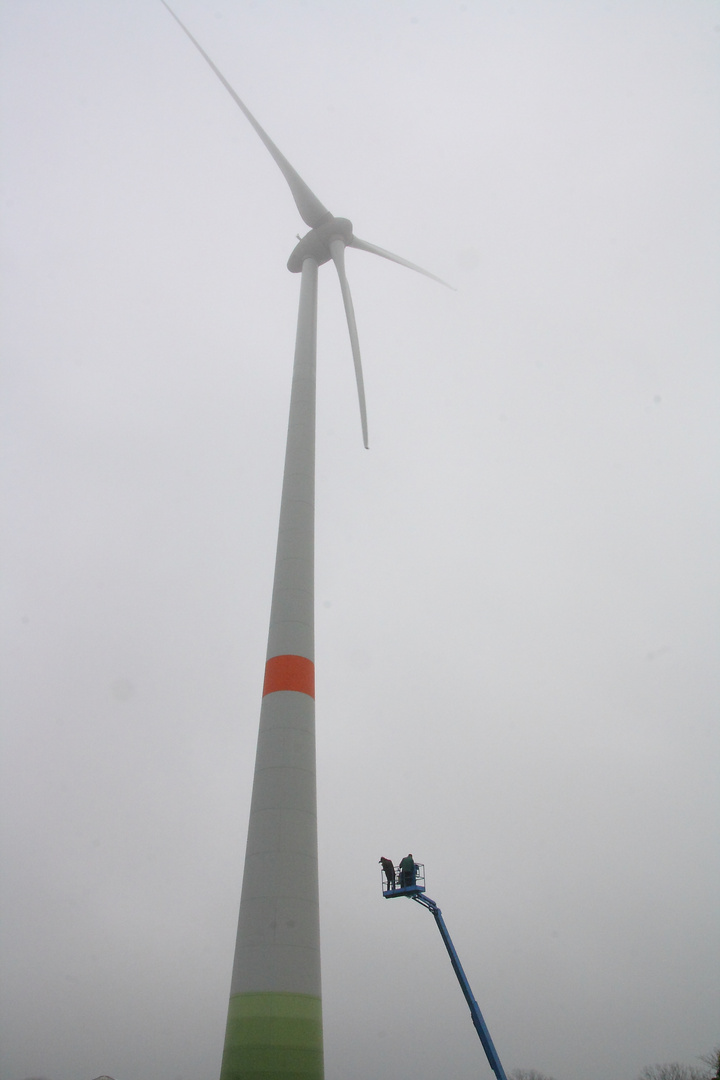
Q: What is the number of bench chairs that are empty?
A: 0